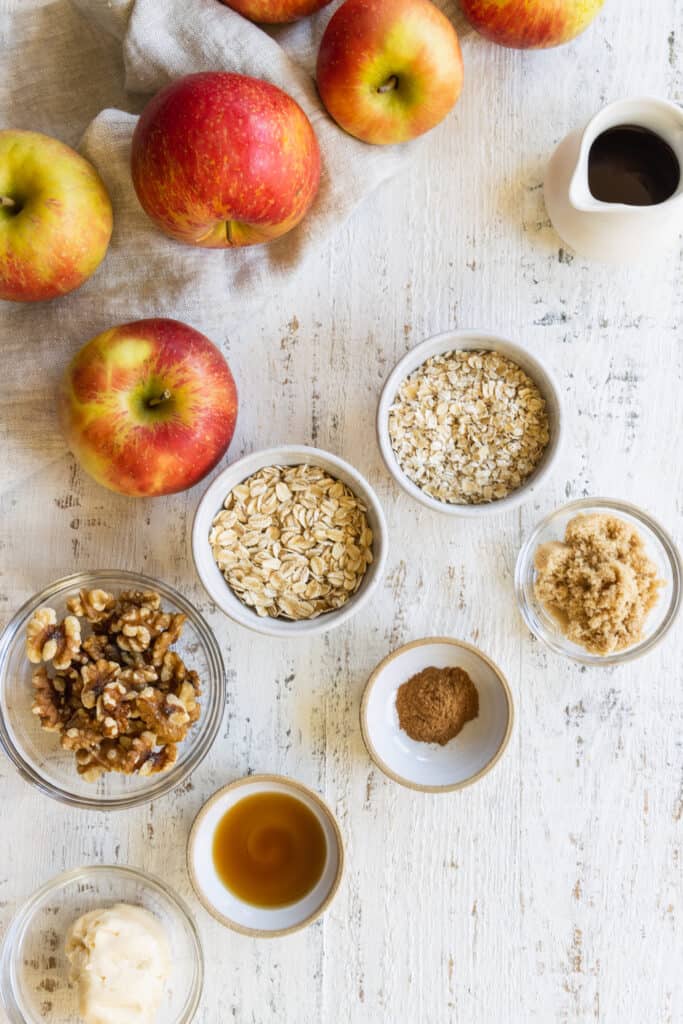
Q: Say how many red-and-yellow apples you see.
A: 6